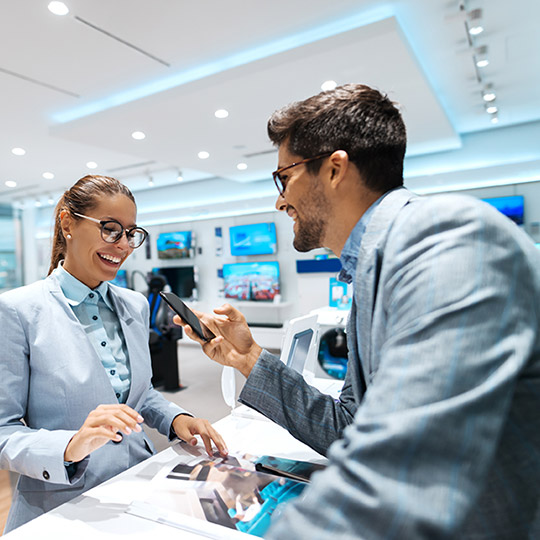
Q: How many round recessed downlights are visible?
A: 10